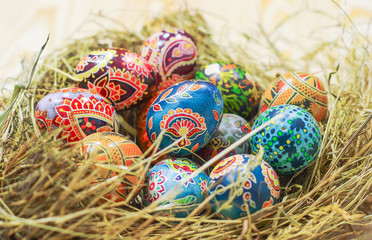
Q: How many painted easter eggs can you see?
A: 12